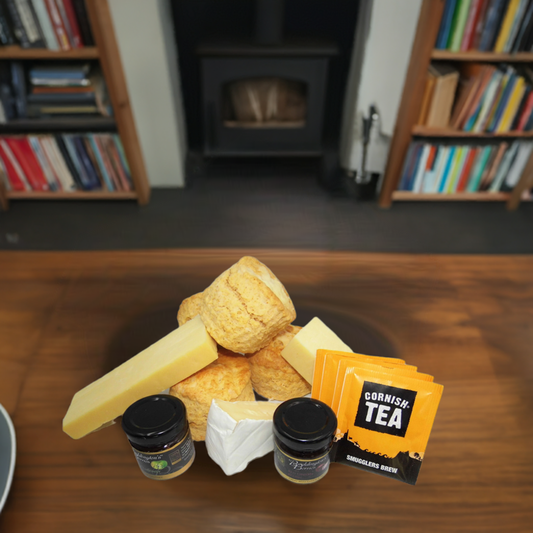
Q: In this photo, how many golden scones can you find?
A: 4